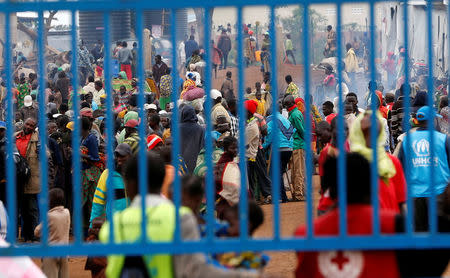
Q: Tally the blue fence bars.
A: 14